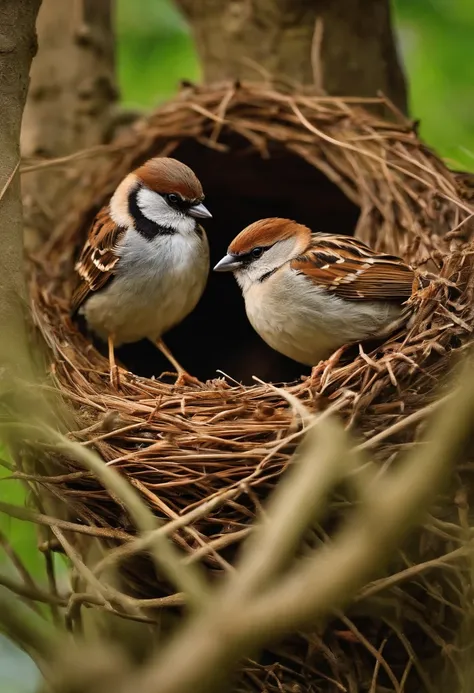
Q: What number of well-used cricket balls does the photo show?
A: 0